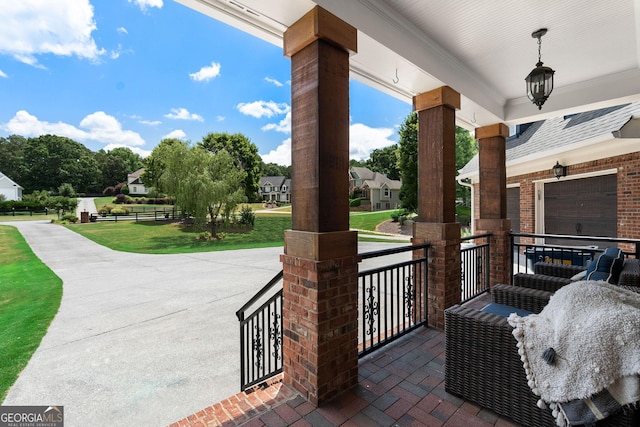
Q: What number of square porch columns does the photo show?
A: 3